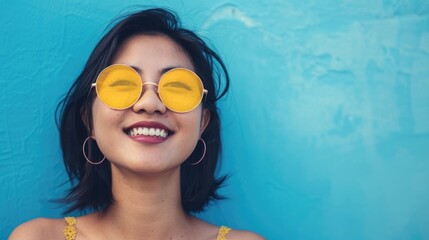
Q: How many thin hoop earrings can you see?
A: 2